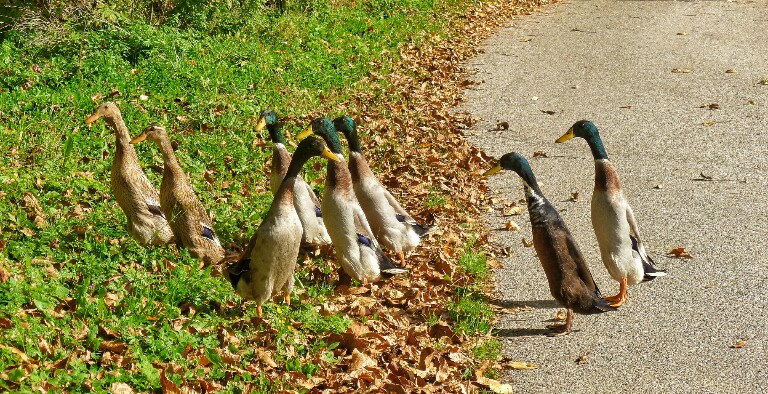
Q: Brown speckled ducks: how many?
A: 2